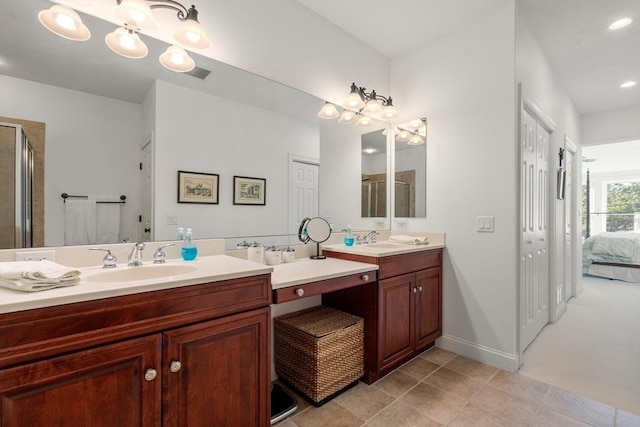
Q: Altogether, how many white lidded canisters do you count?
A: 3